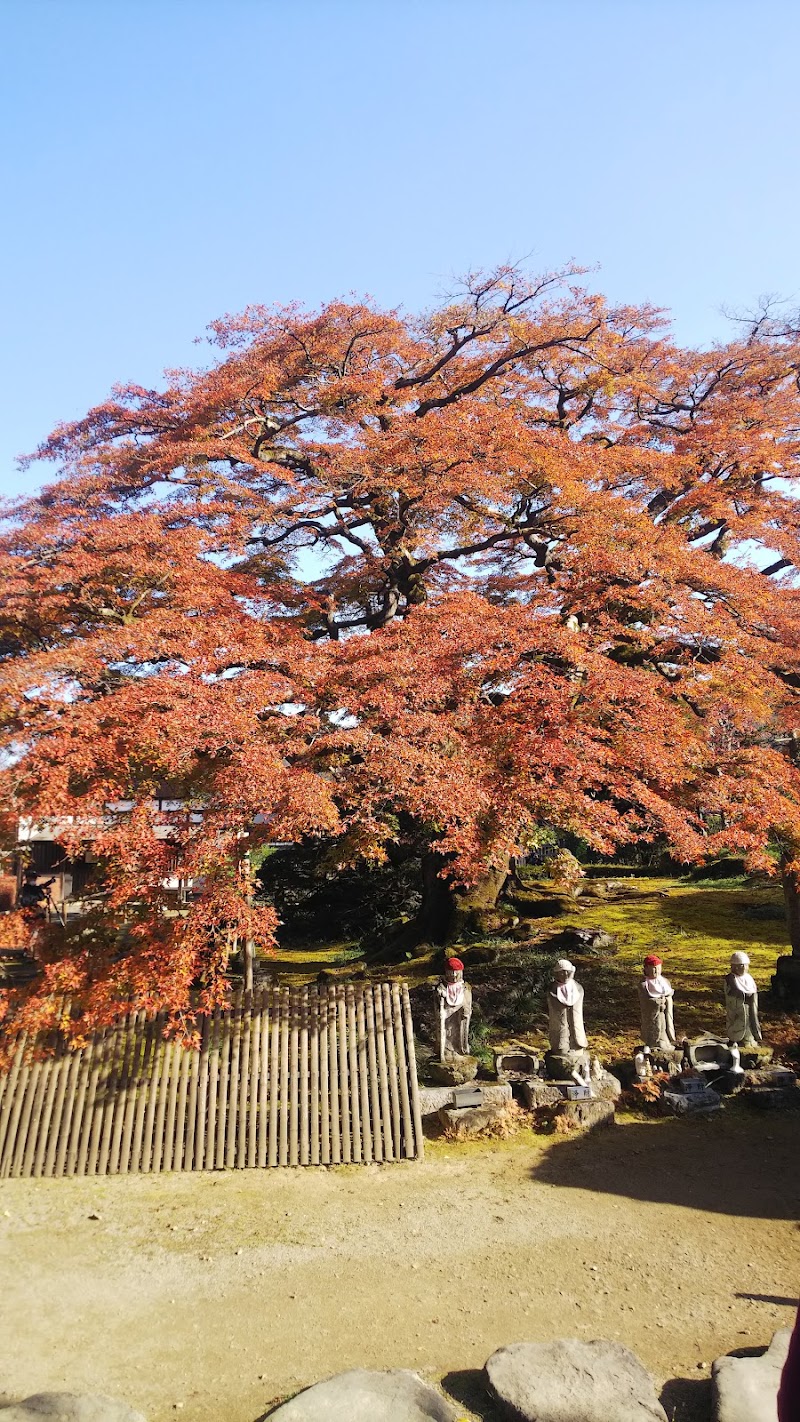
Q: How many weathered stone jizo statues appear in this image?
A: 4